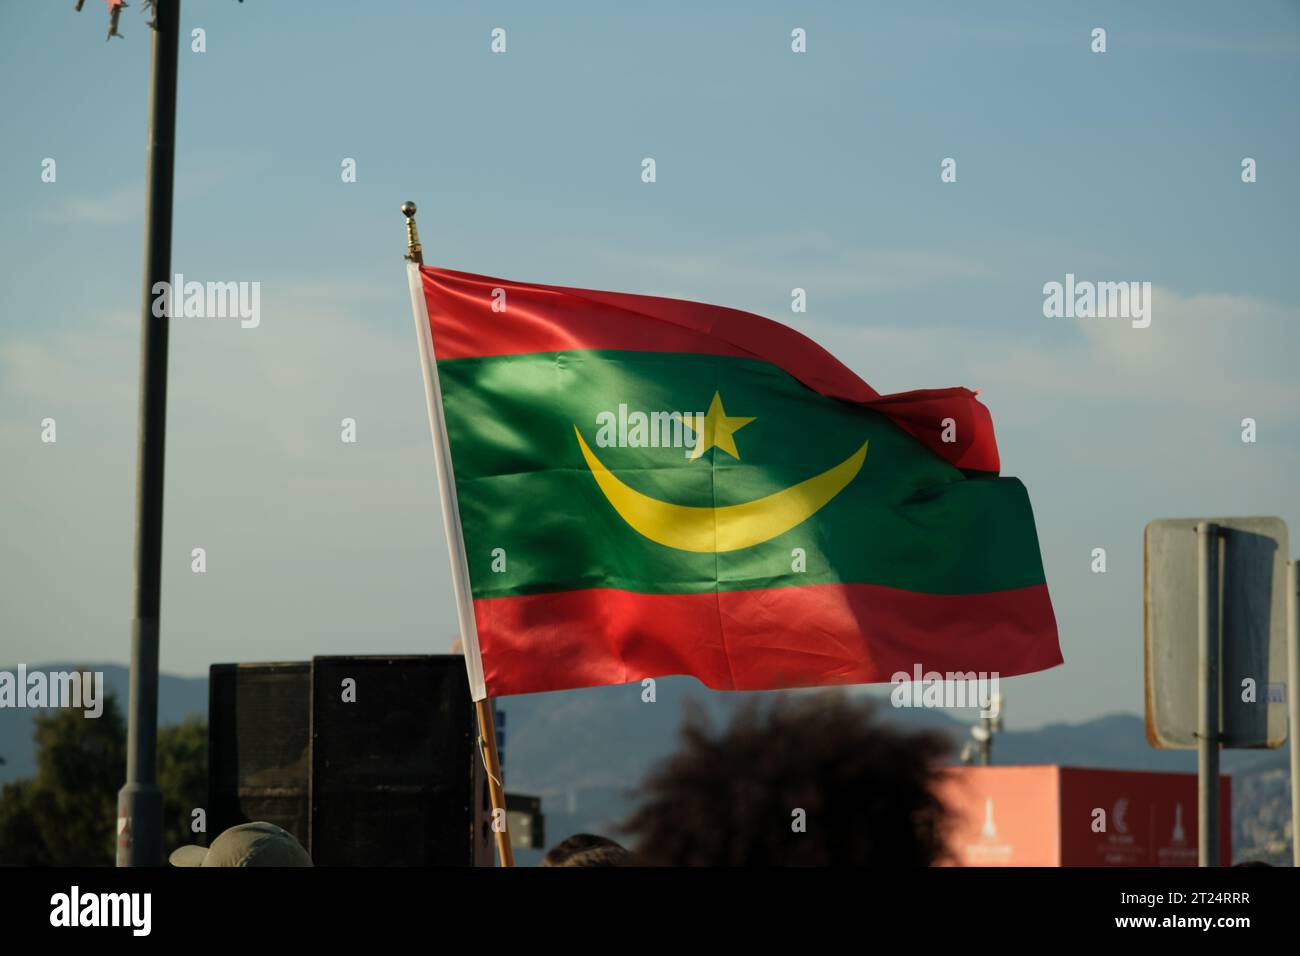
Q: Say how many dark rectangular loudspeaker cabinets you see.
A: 2